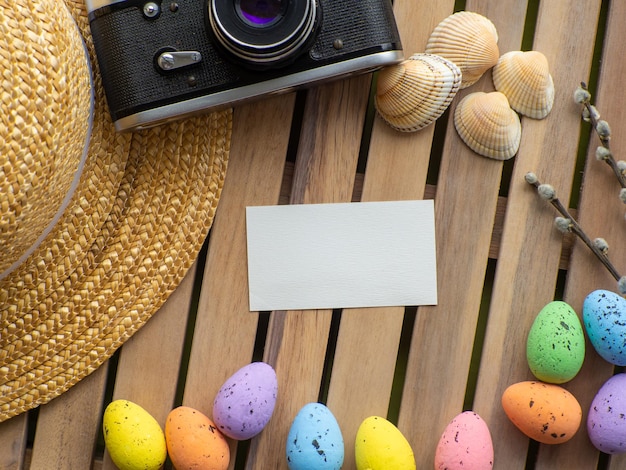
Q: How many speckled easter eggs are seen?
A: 10